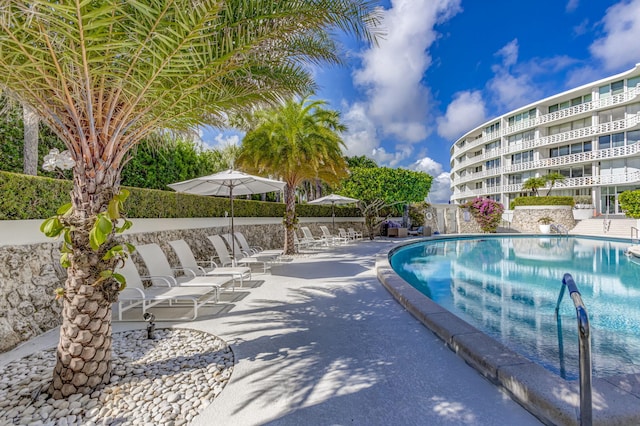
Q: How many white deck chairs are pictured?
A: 11